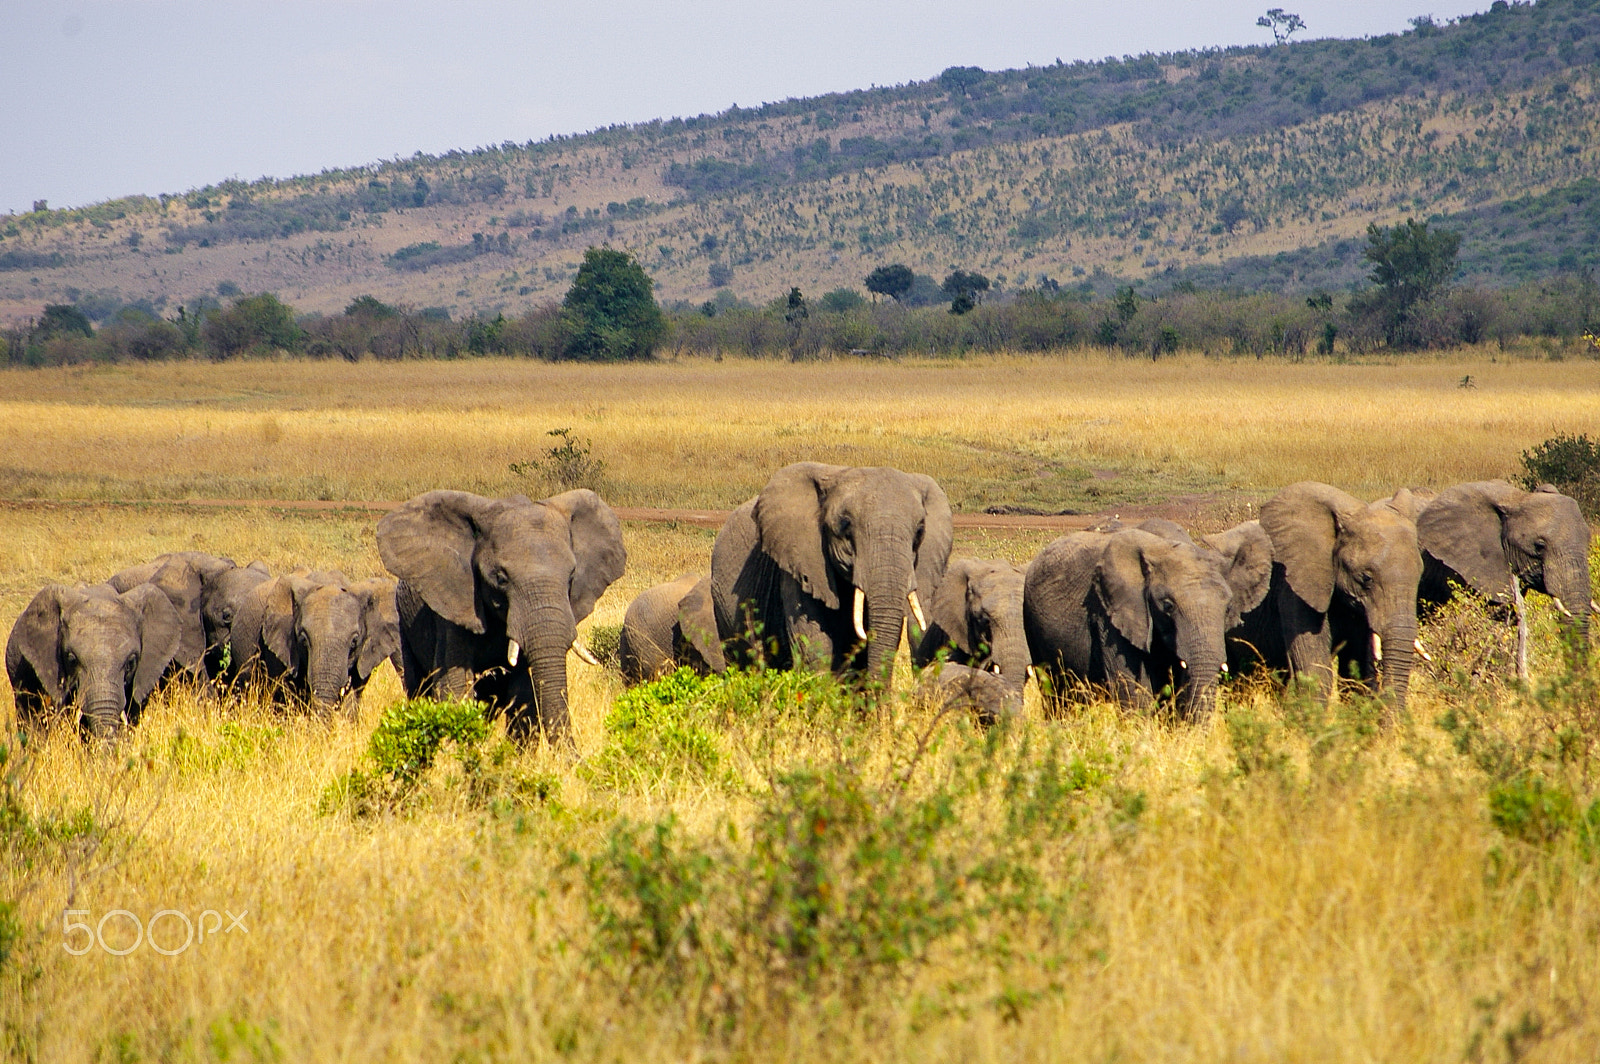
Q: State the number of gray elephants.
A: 11